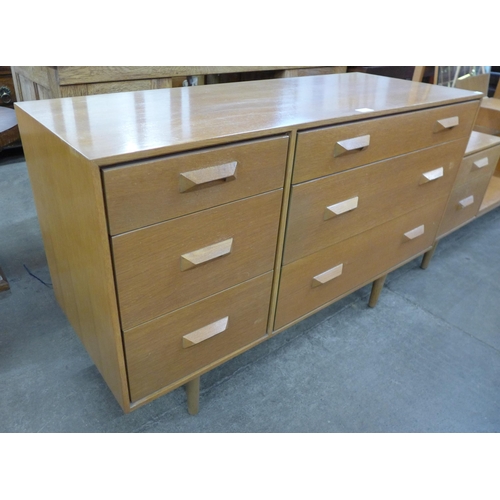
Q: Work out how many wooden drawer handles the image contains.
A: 11